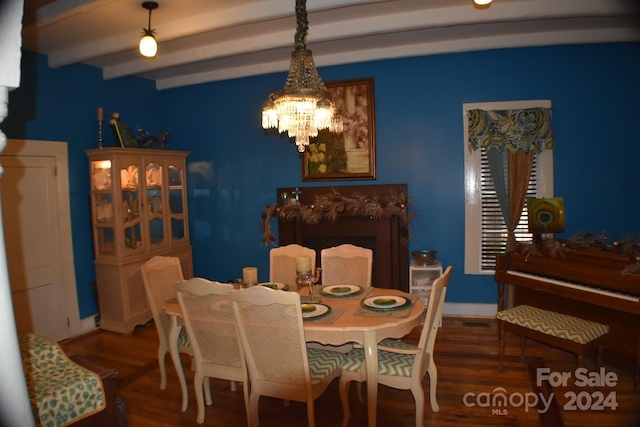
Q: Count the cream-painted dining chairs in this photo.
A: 6